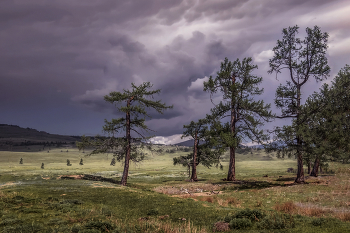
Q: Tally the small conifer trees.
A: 5